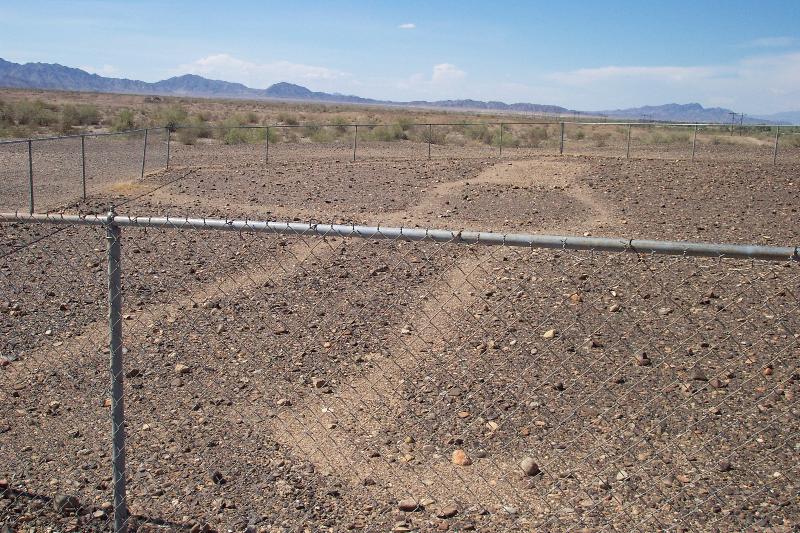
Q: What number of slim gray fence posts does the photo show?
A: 13